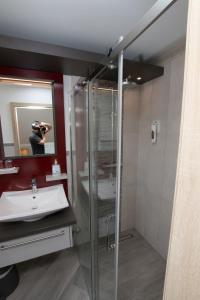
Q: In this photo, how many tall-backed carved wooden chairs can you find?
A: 0